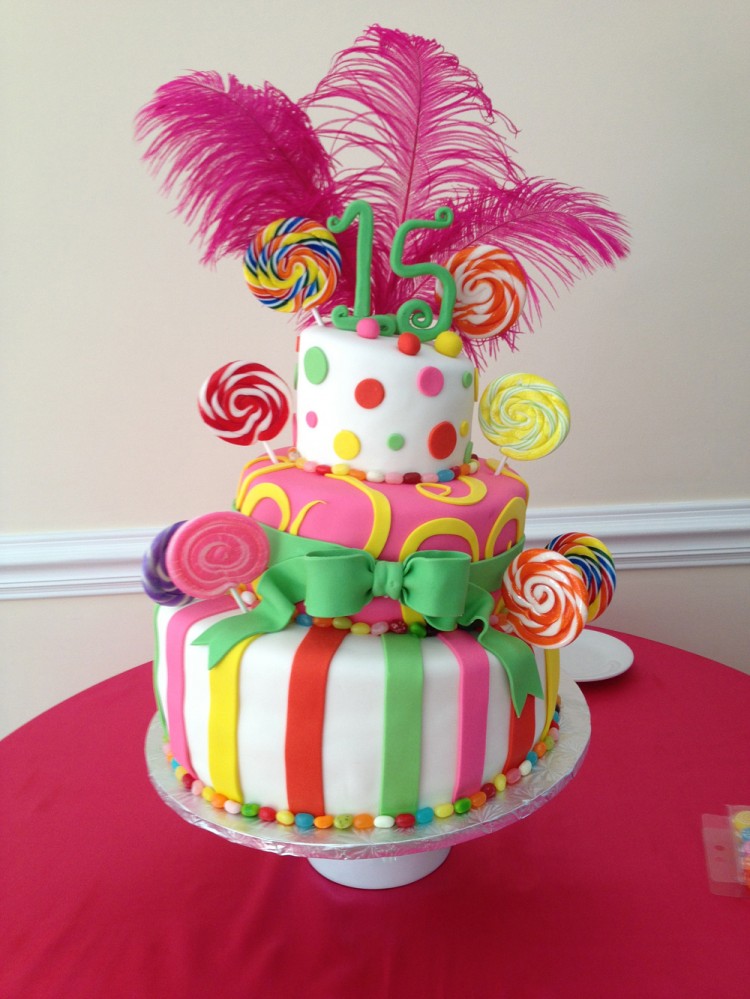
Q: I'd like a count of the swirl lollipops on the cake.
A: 8